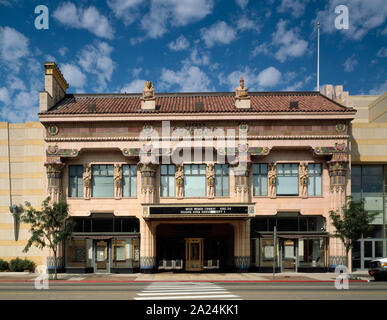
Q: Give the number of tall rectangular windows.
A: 9